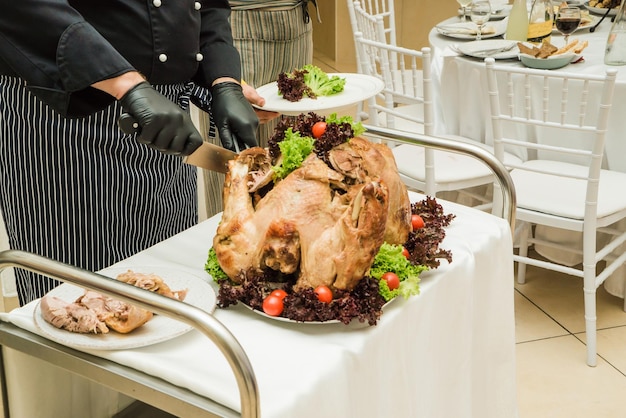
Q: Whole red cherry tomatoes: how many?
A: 7